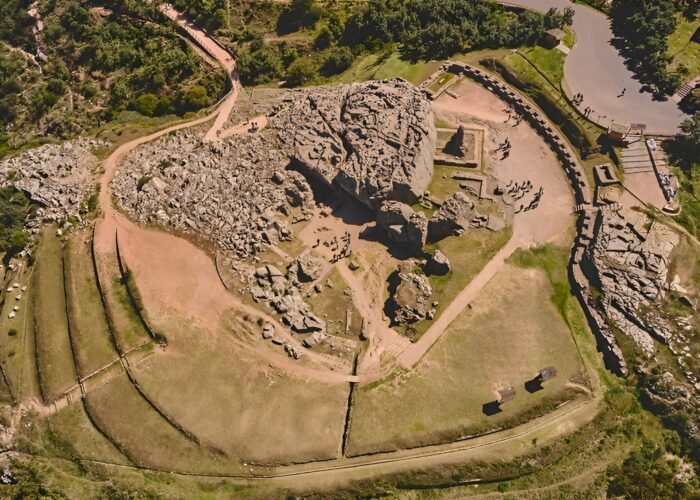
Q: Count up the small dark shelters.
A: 2